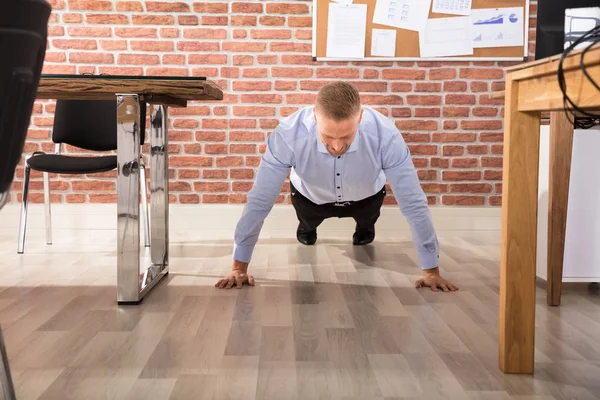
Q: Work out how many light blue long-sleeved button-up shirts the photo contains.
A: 1